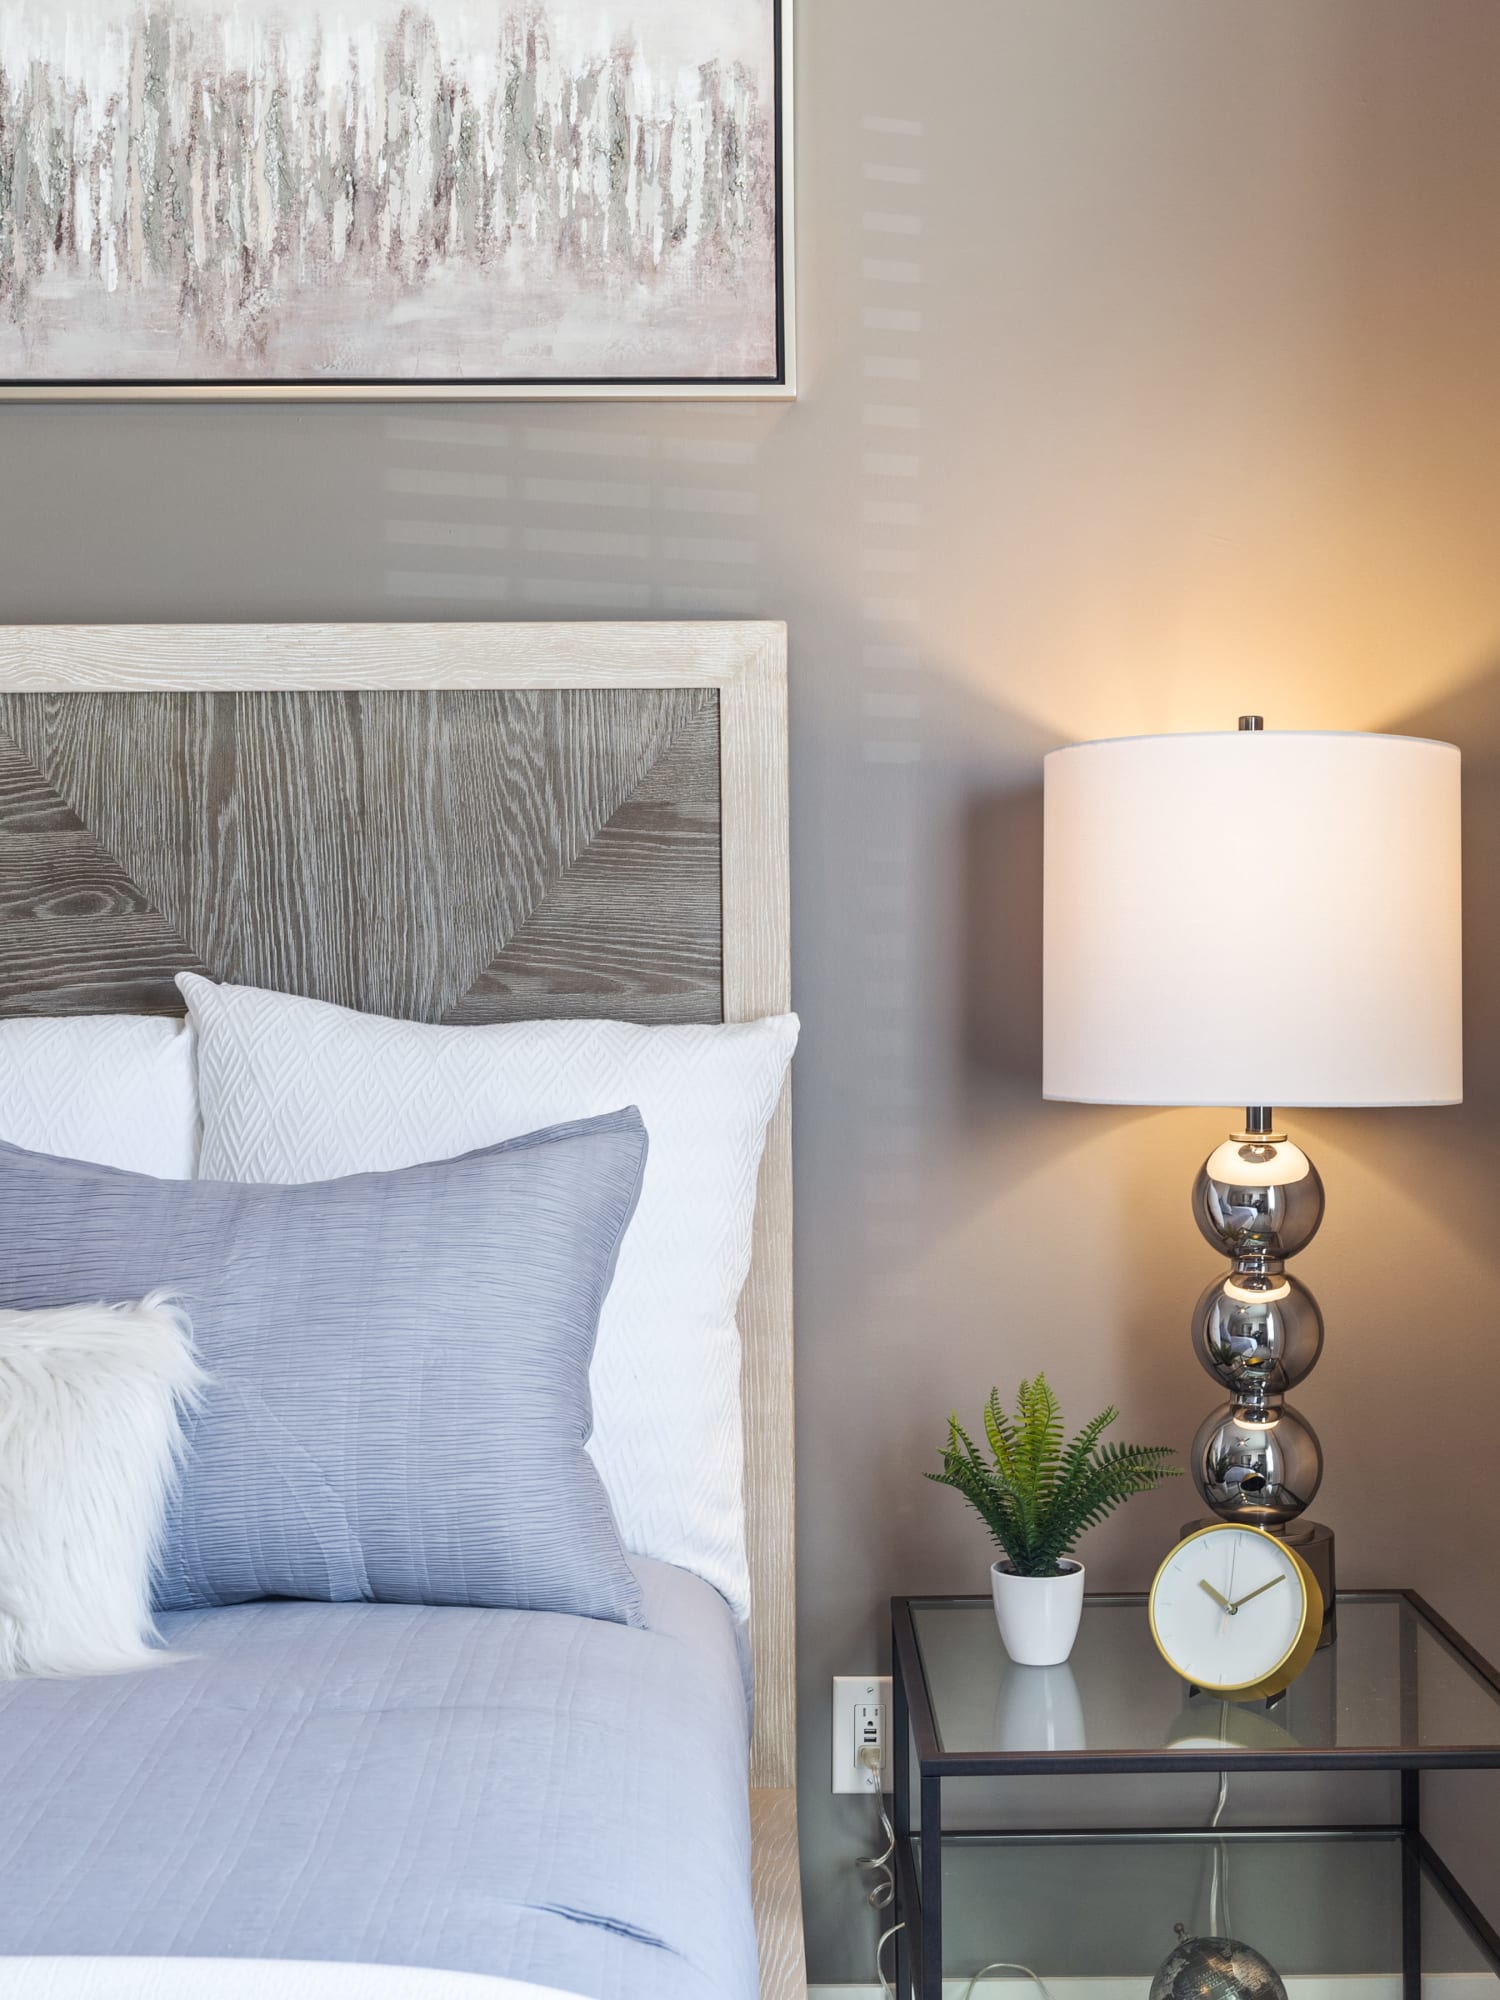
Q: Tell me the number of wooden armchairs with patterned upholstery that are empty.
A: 0